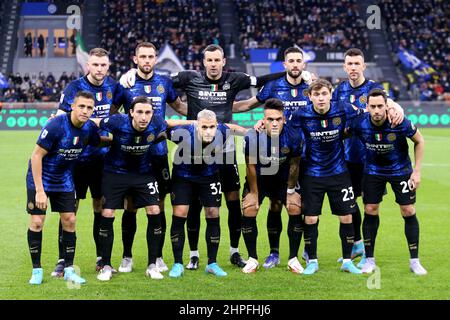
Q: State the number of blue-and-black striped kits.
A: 10